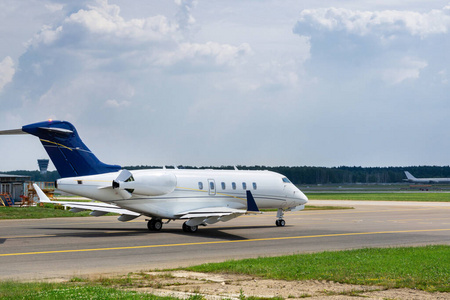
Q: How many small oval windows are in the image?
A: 6